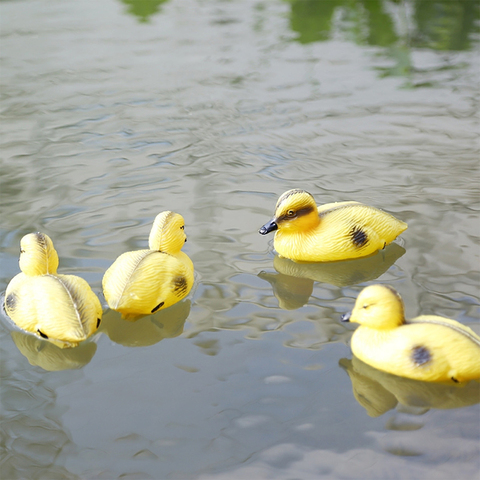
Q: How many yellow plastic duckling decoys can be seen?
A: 4